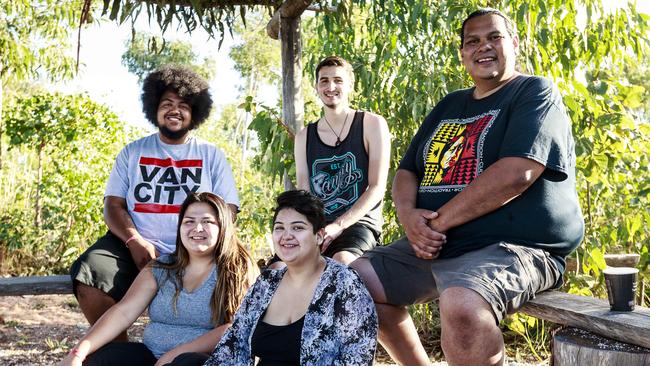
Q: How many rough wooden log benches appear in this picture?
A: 2